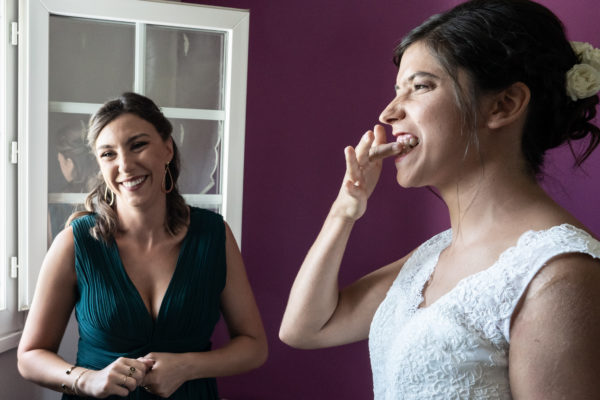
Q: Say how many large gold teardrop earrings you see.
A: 2